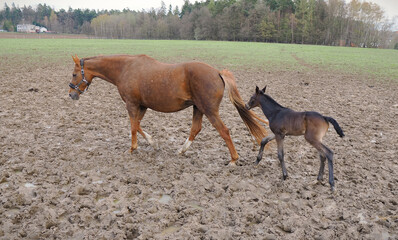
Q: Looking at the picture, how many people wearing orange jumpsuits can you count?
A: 0